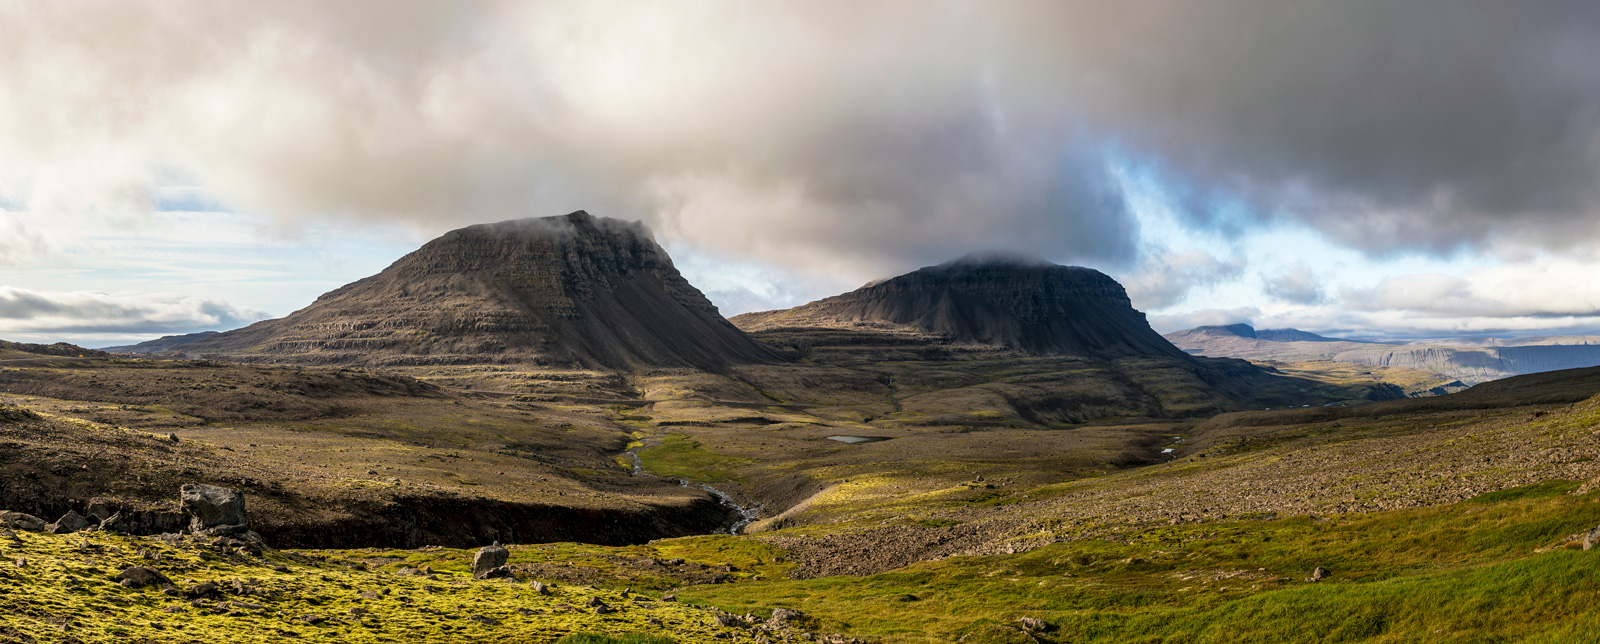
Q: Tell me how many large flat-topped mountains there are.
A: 2